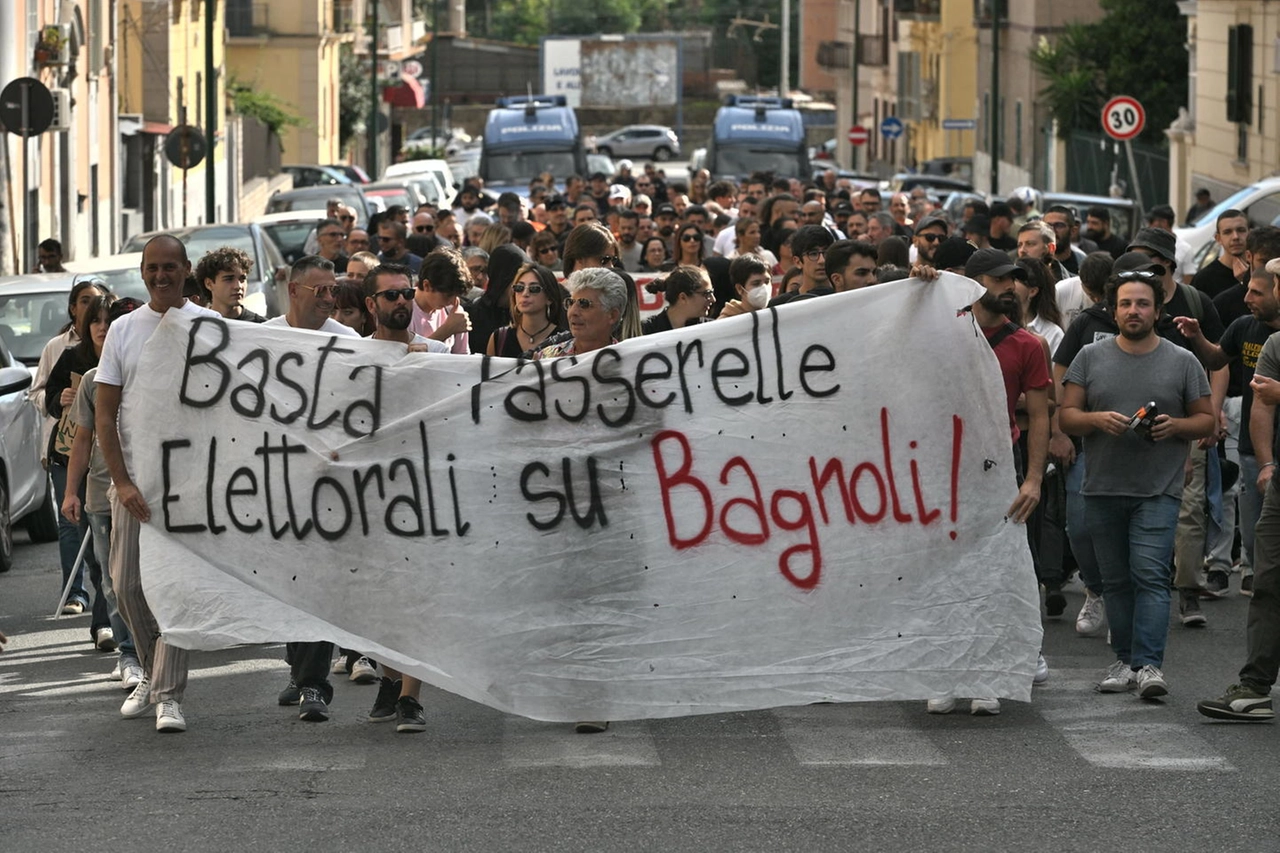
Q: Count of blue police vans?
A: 2